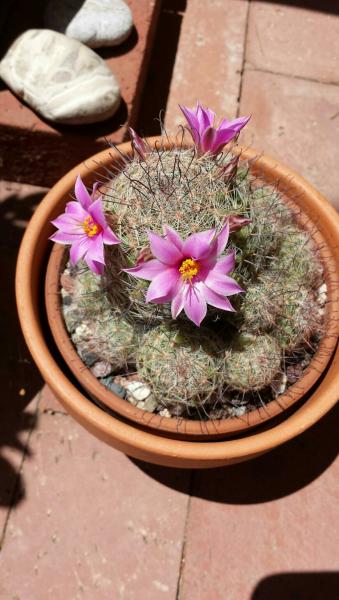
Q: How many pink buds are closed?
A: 3